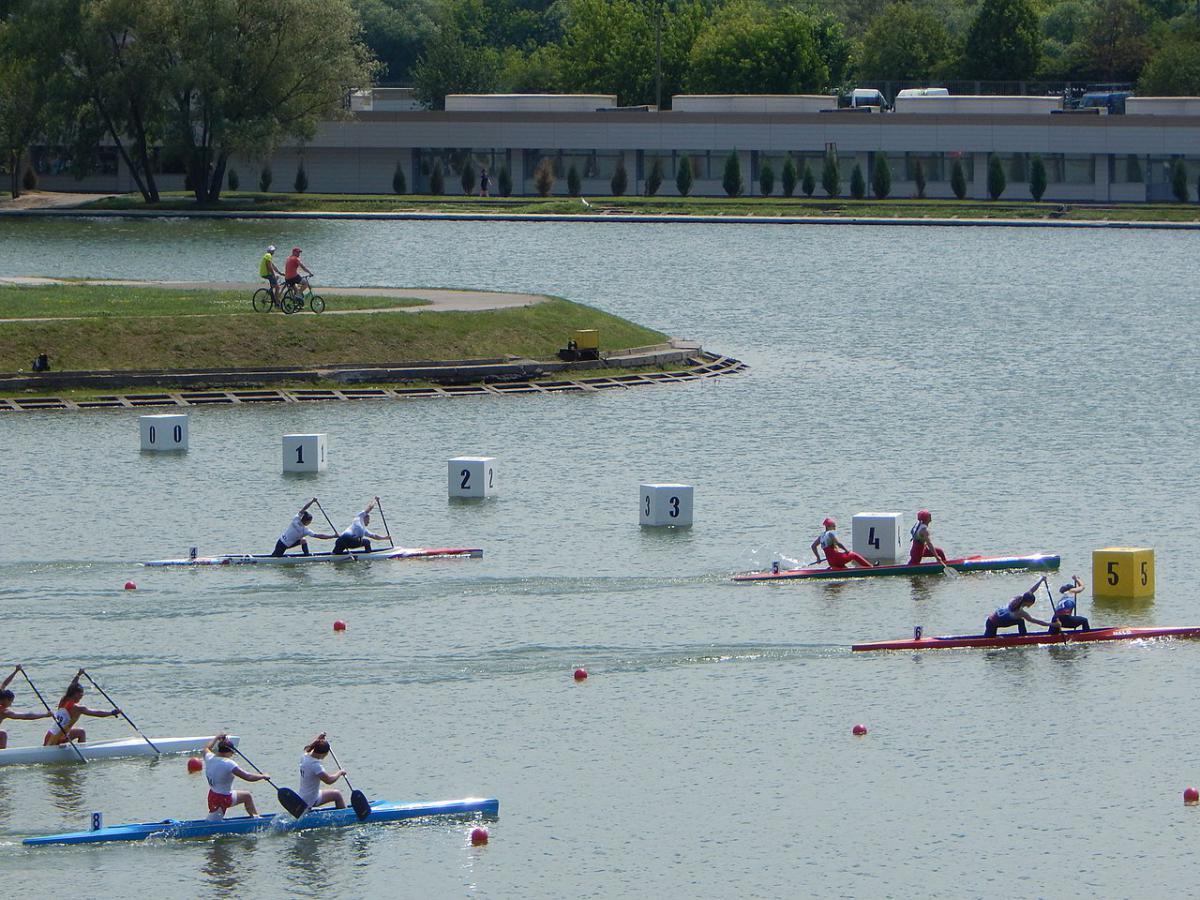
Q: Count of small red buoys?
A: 7